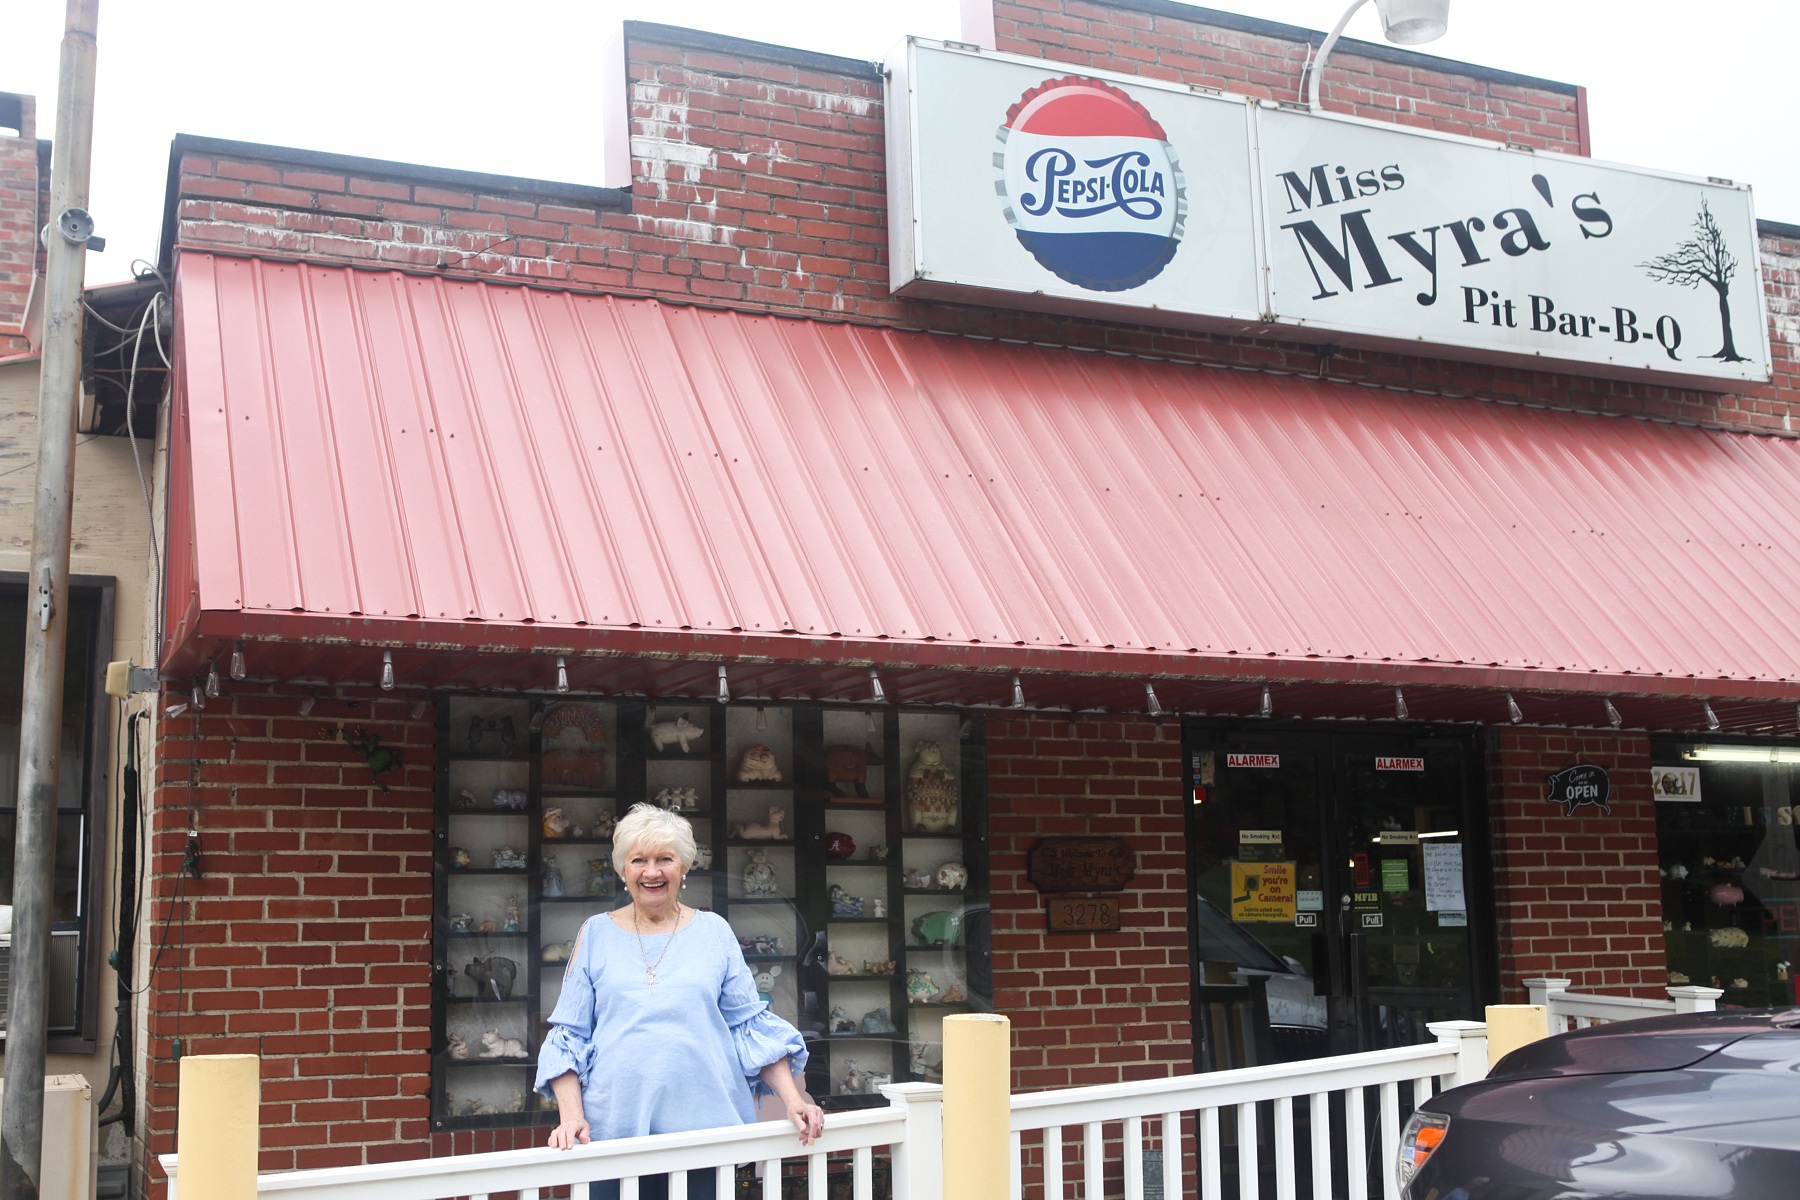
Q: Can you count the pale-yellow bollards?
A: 3